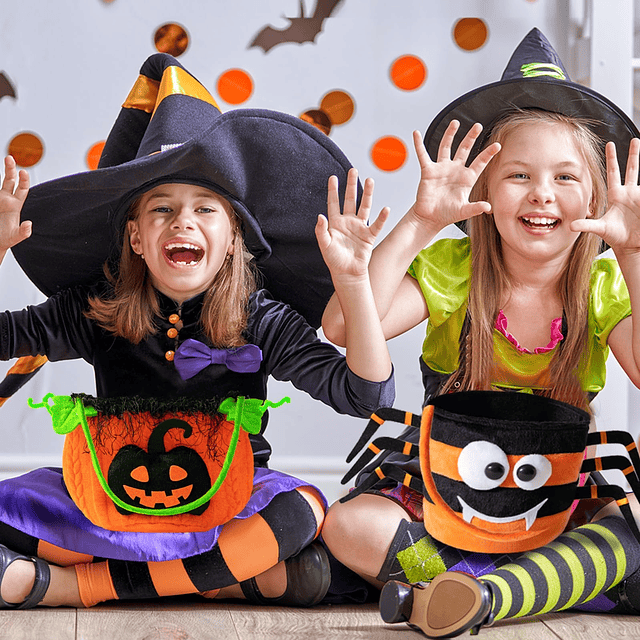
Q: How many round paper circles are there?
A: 9